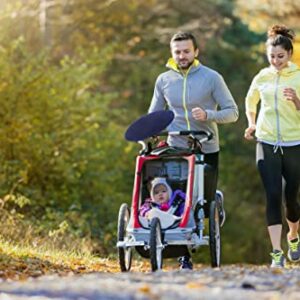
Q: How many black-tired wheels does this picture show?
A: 3